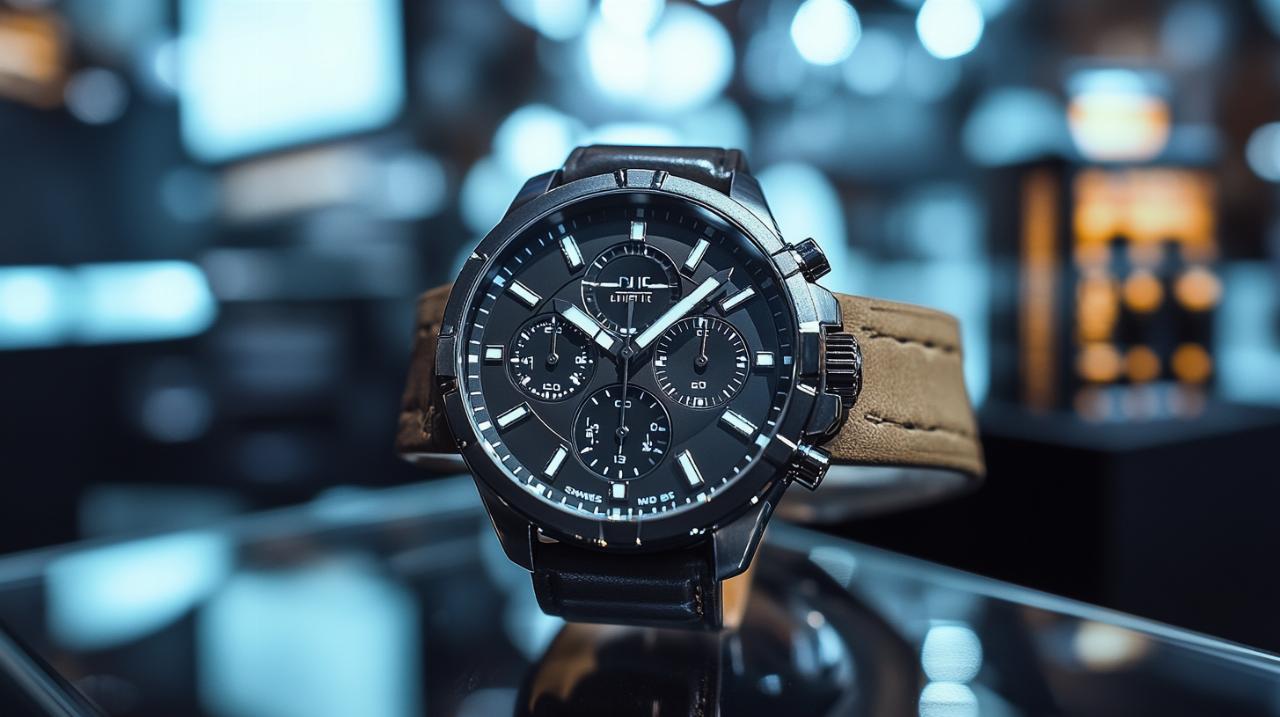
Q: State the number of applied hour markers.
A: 12